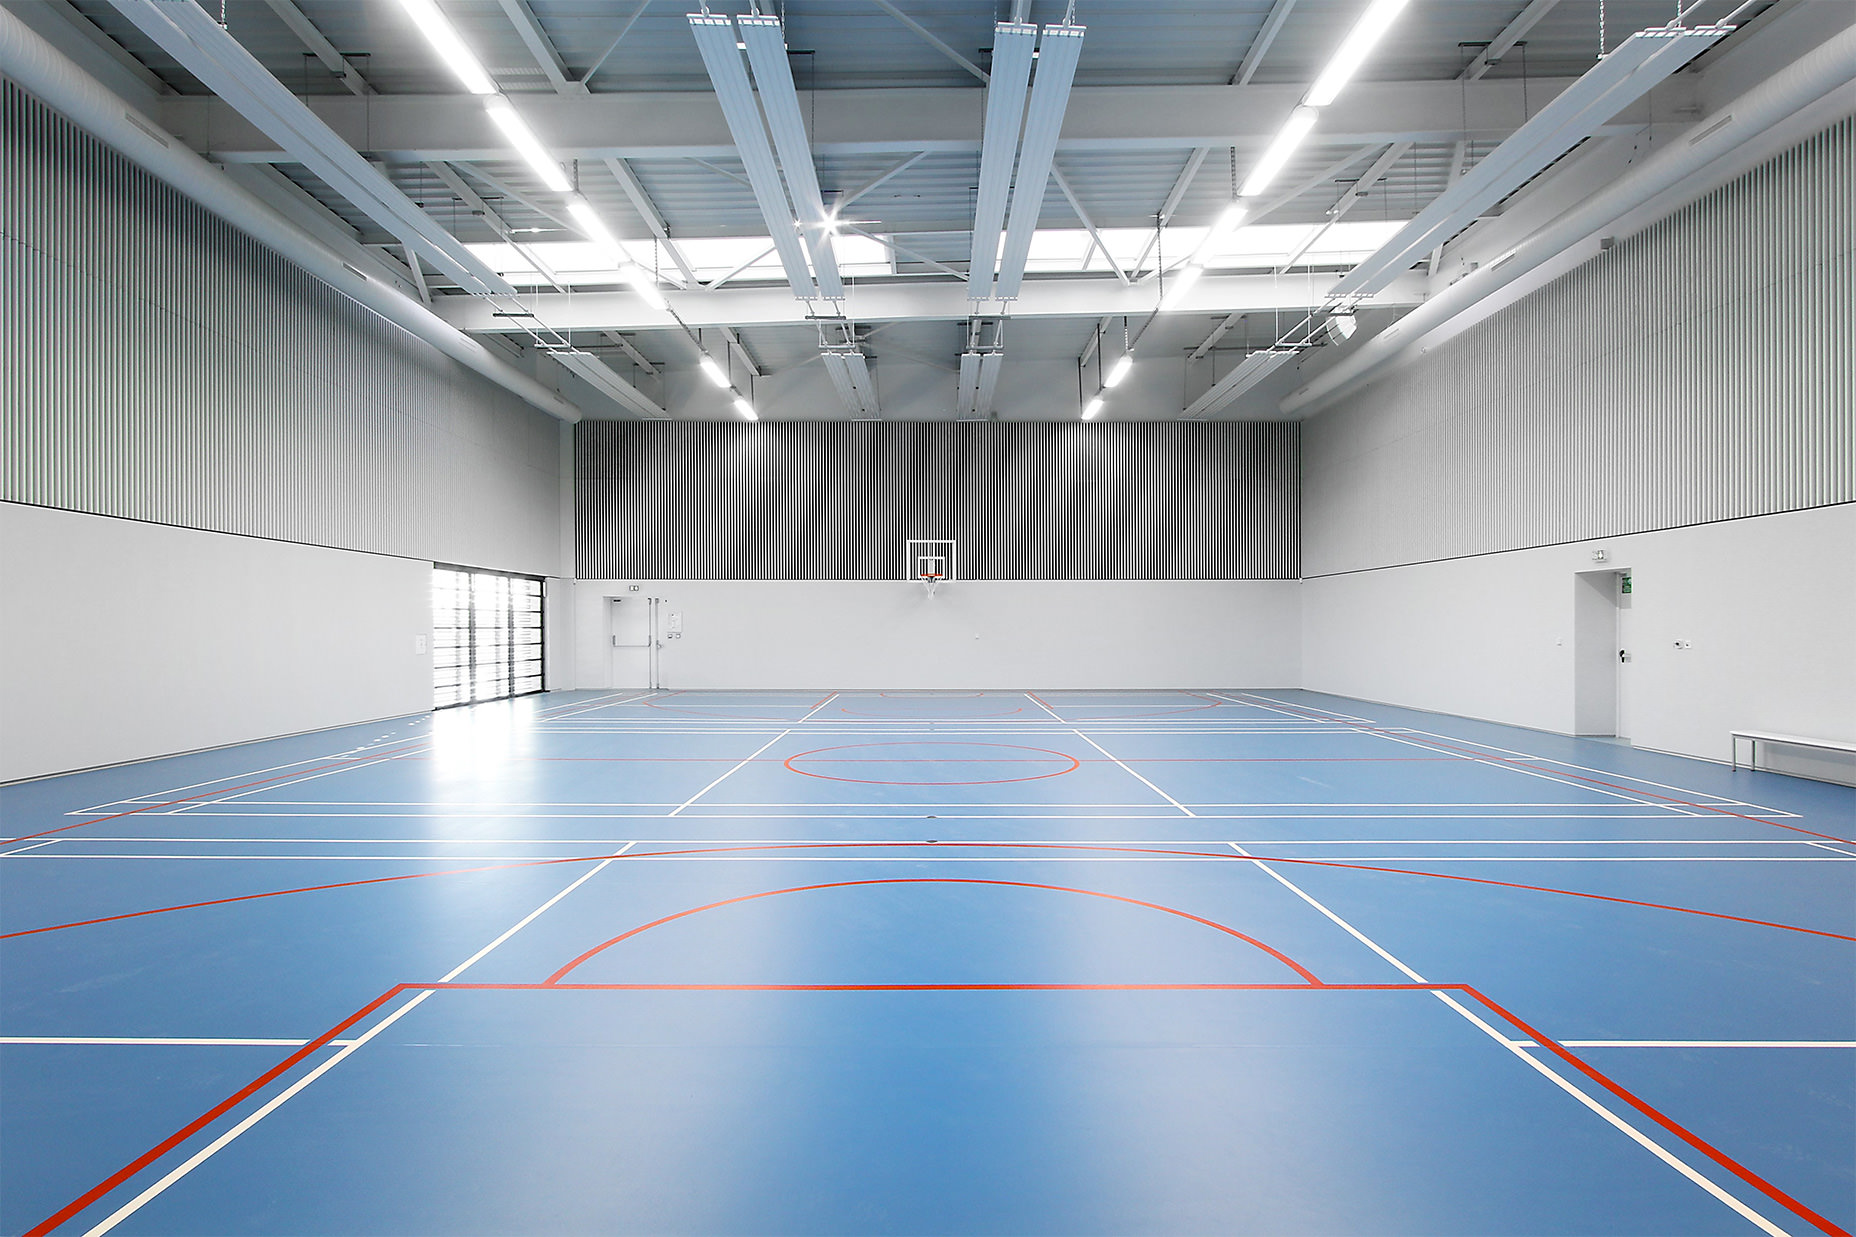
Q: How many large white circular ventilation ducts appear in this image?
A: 2